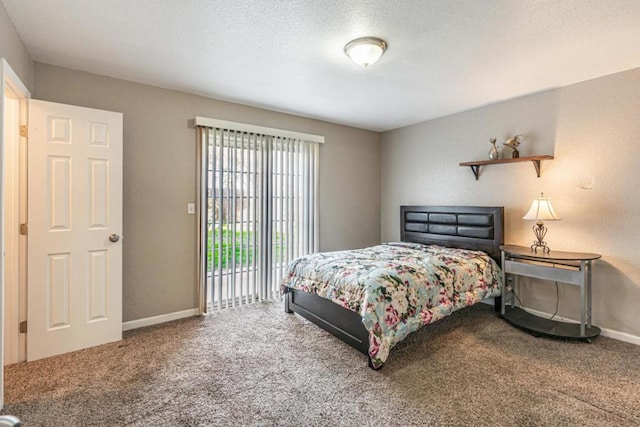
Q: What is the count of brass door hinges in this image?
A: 3